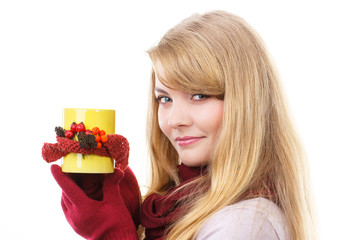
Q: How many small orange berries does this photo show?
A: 5